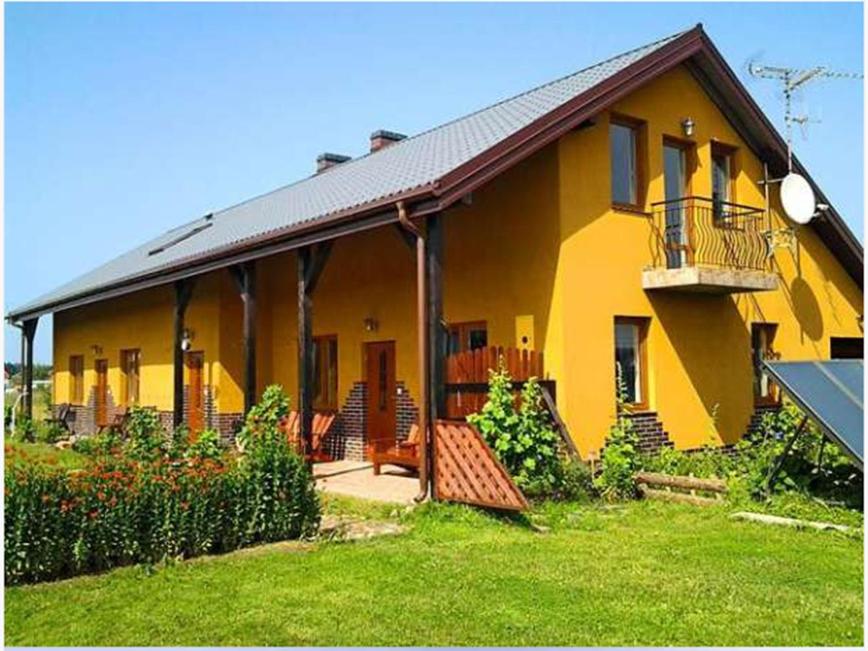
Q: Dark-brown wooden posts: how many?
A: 5